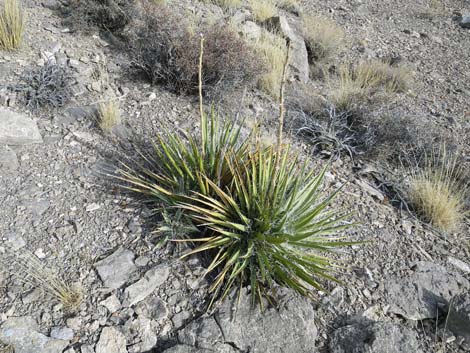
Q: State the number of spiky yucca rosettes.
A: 2